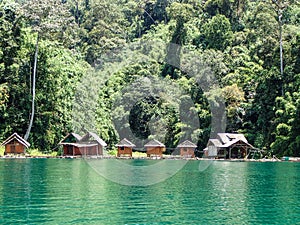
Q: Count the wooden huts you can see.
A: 6